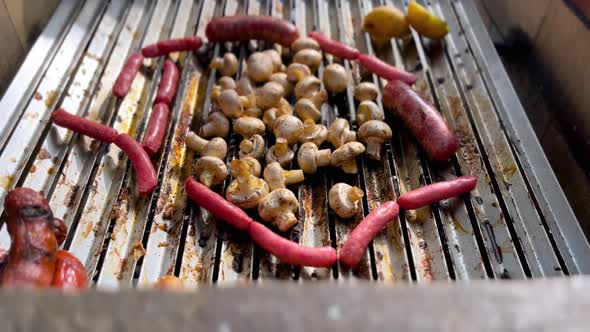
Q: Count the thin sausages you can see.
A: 12